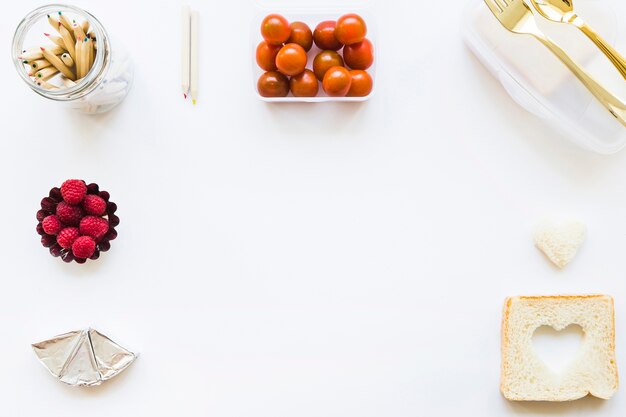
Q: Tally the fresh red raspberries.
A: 7